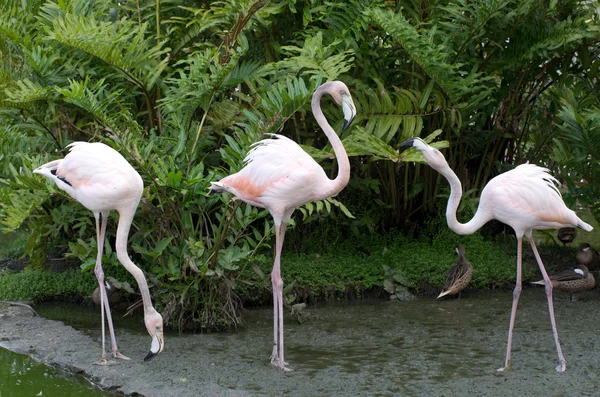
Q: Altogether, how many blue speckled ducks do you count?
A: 0